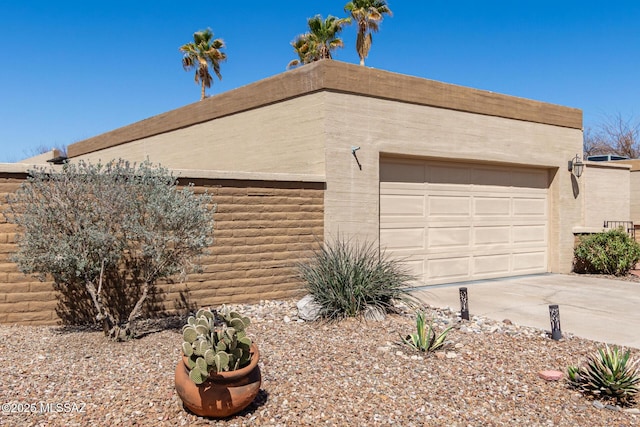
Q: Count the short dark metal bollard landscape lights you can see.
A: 2